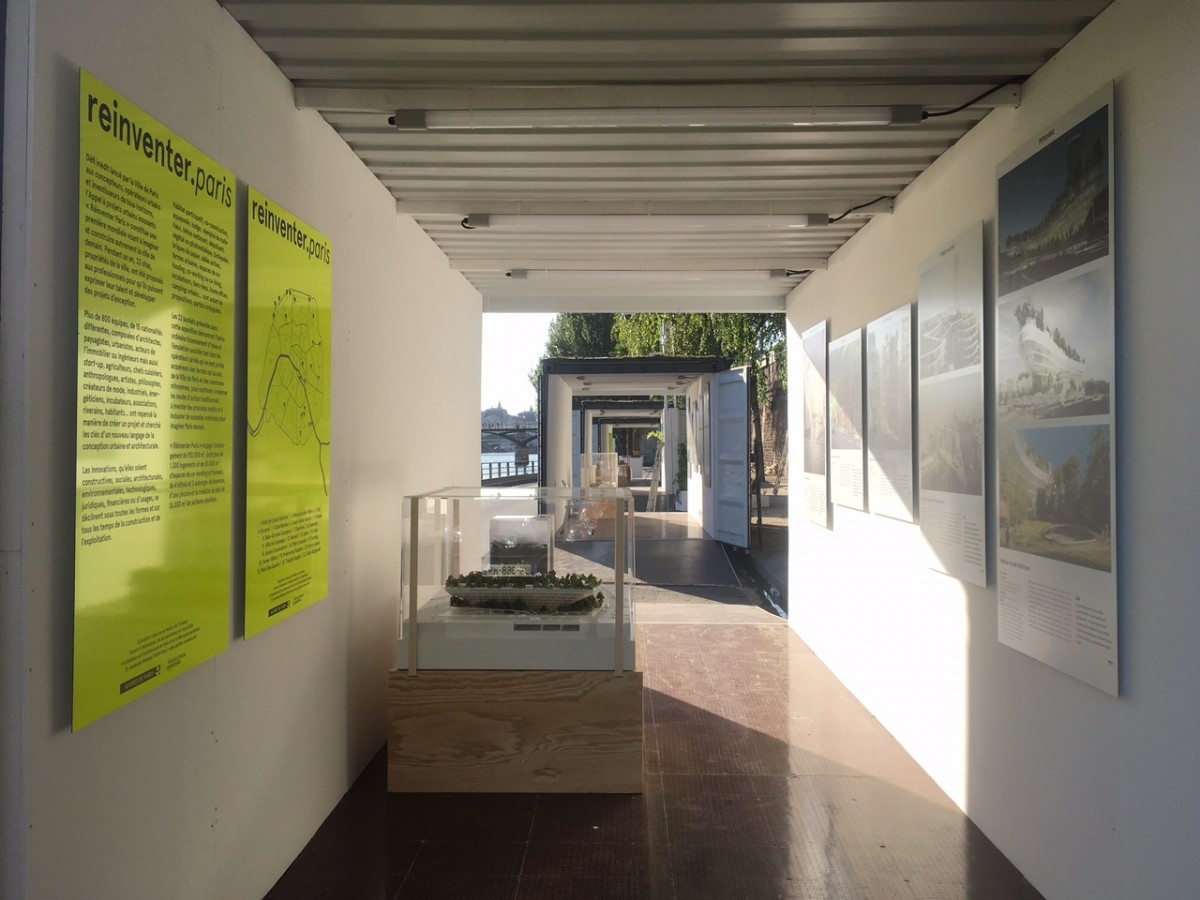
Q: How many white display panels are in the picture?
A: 5